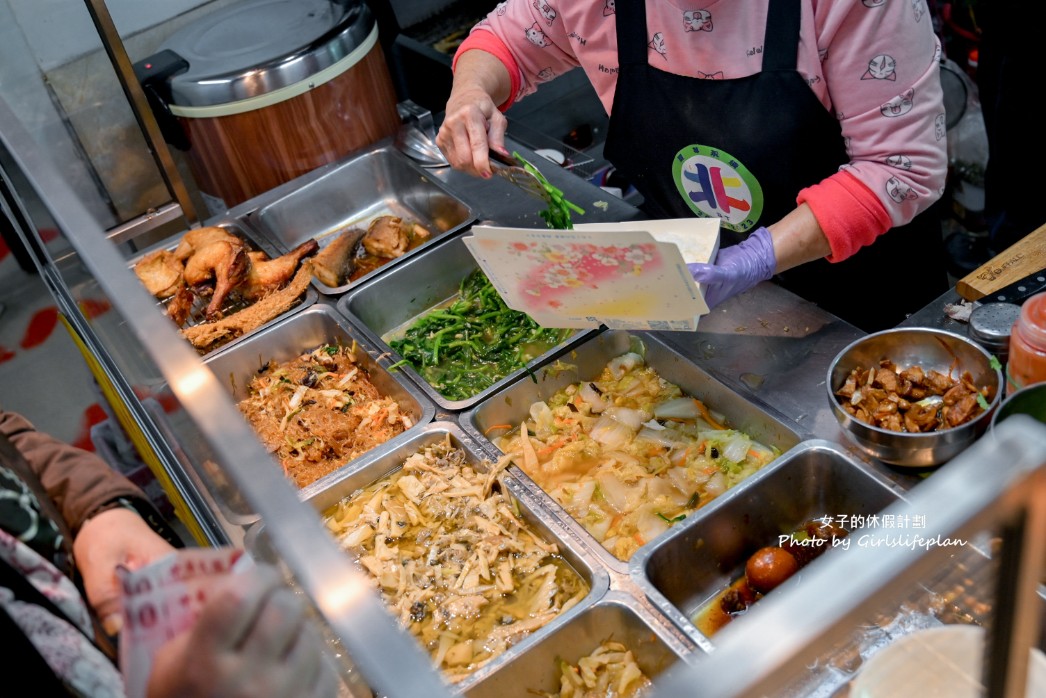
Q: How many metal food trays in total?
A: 8